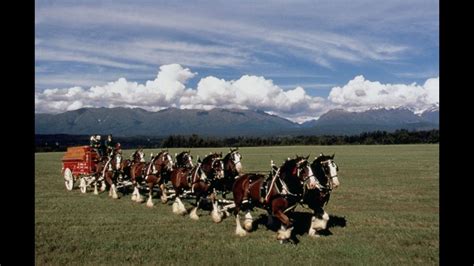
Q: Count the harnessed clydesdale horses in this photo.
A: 8